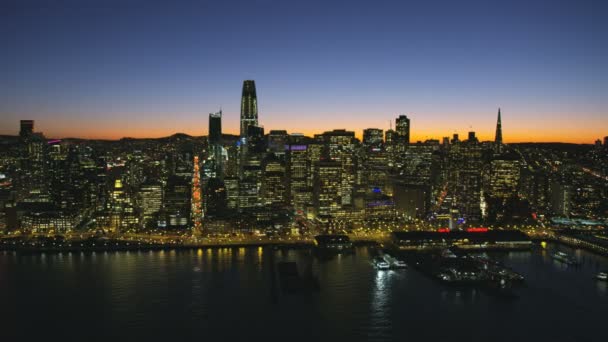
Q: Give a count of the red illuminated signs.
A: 2